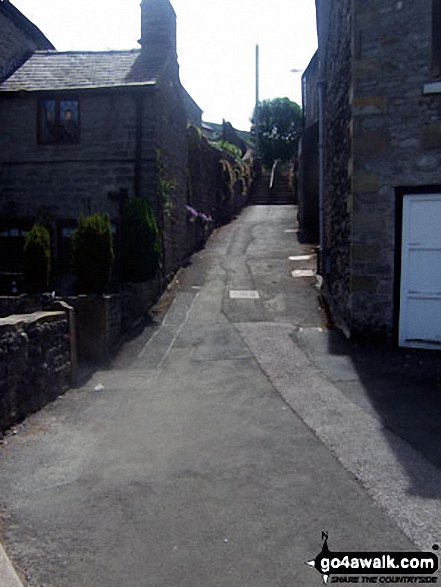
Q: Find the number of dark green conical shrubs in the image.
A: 3